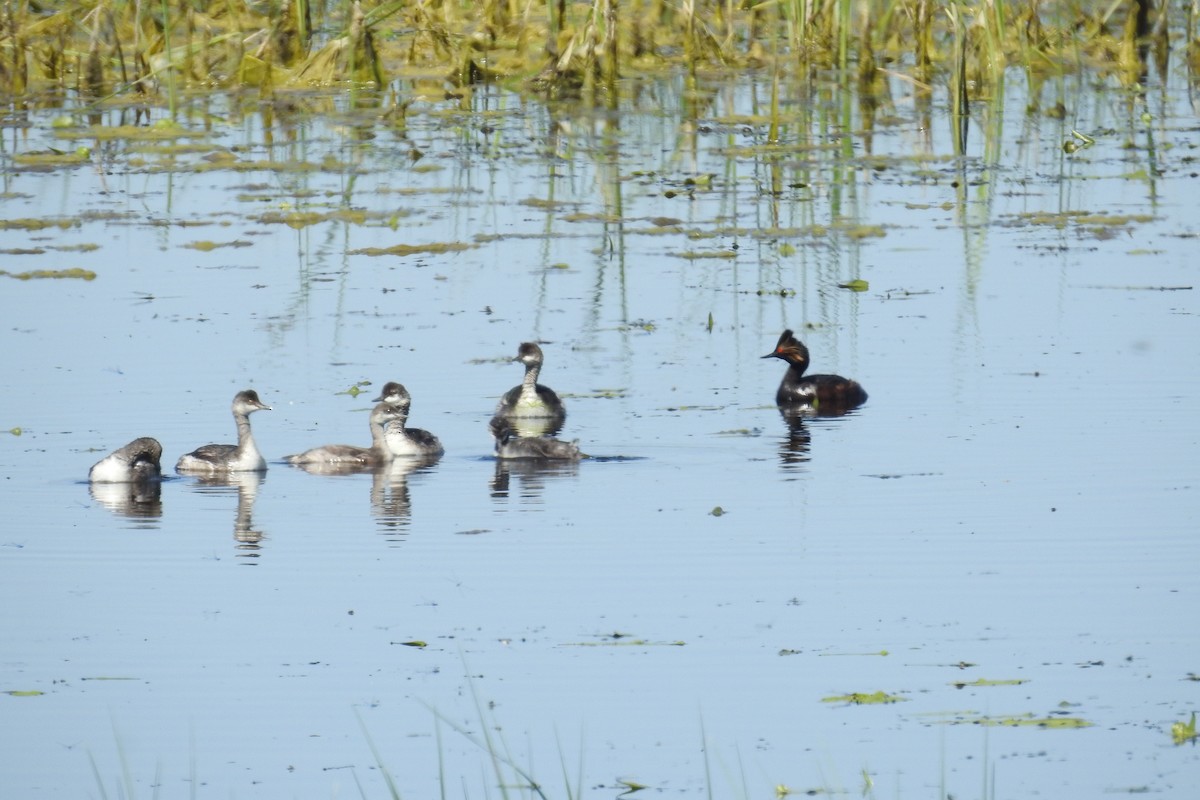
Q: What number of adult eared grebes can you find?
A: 1